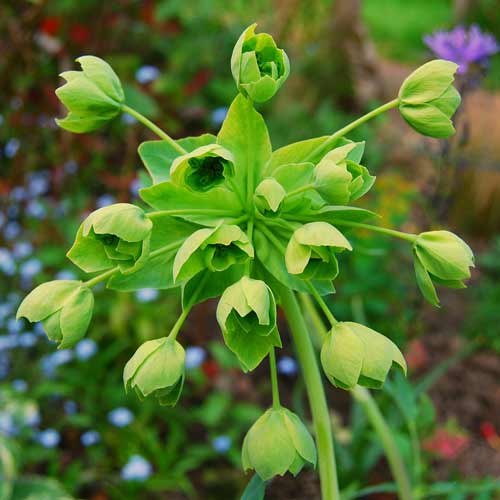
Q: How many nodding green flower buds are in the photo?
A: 15